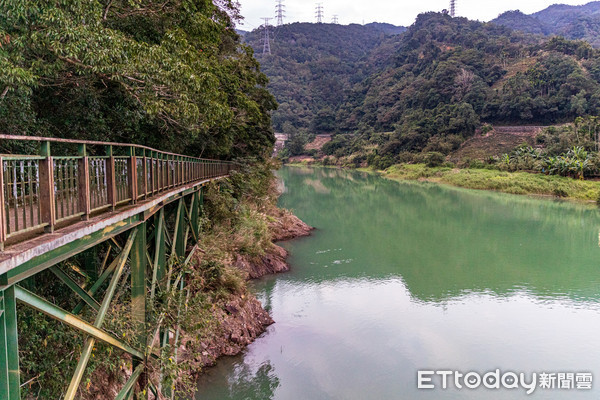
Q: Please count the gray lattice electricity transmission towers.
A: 5